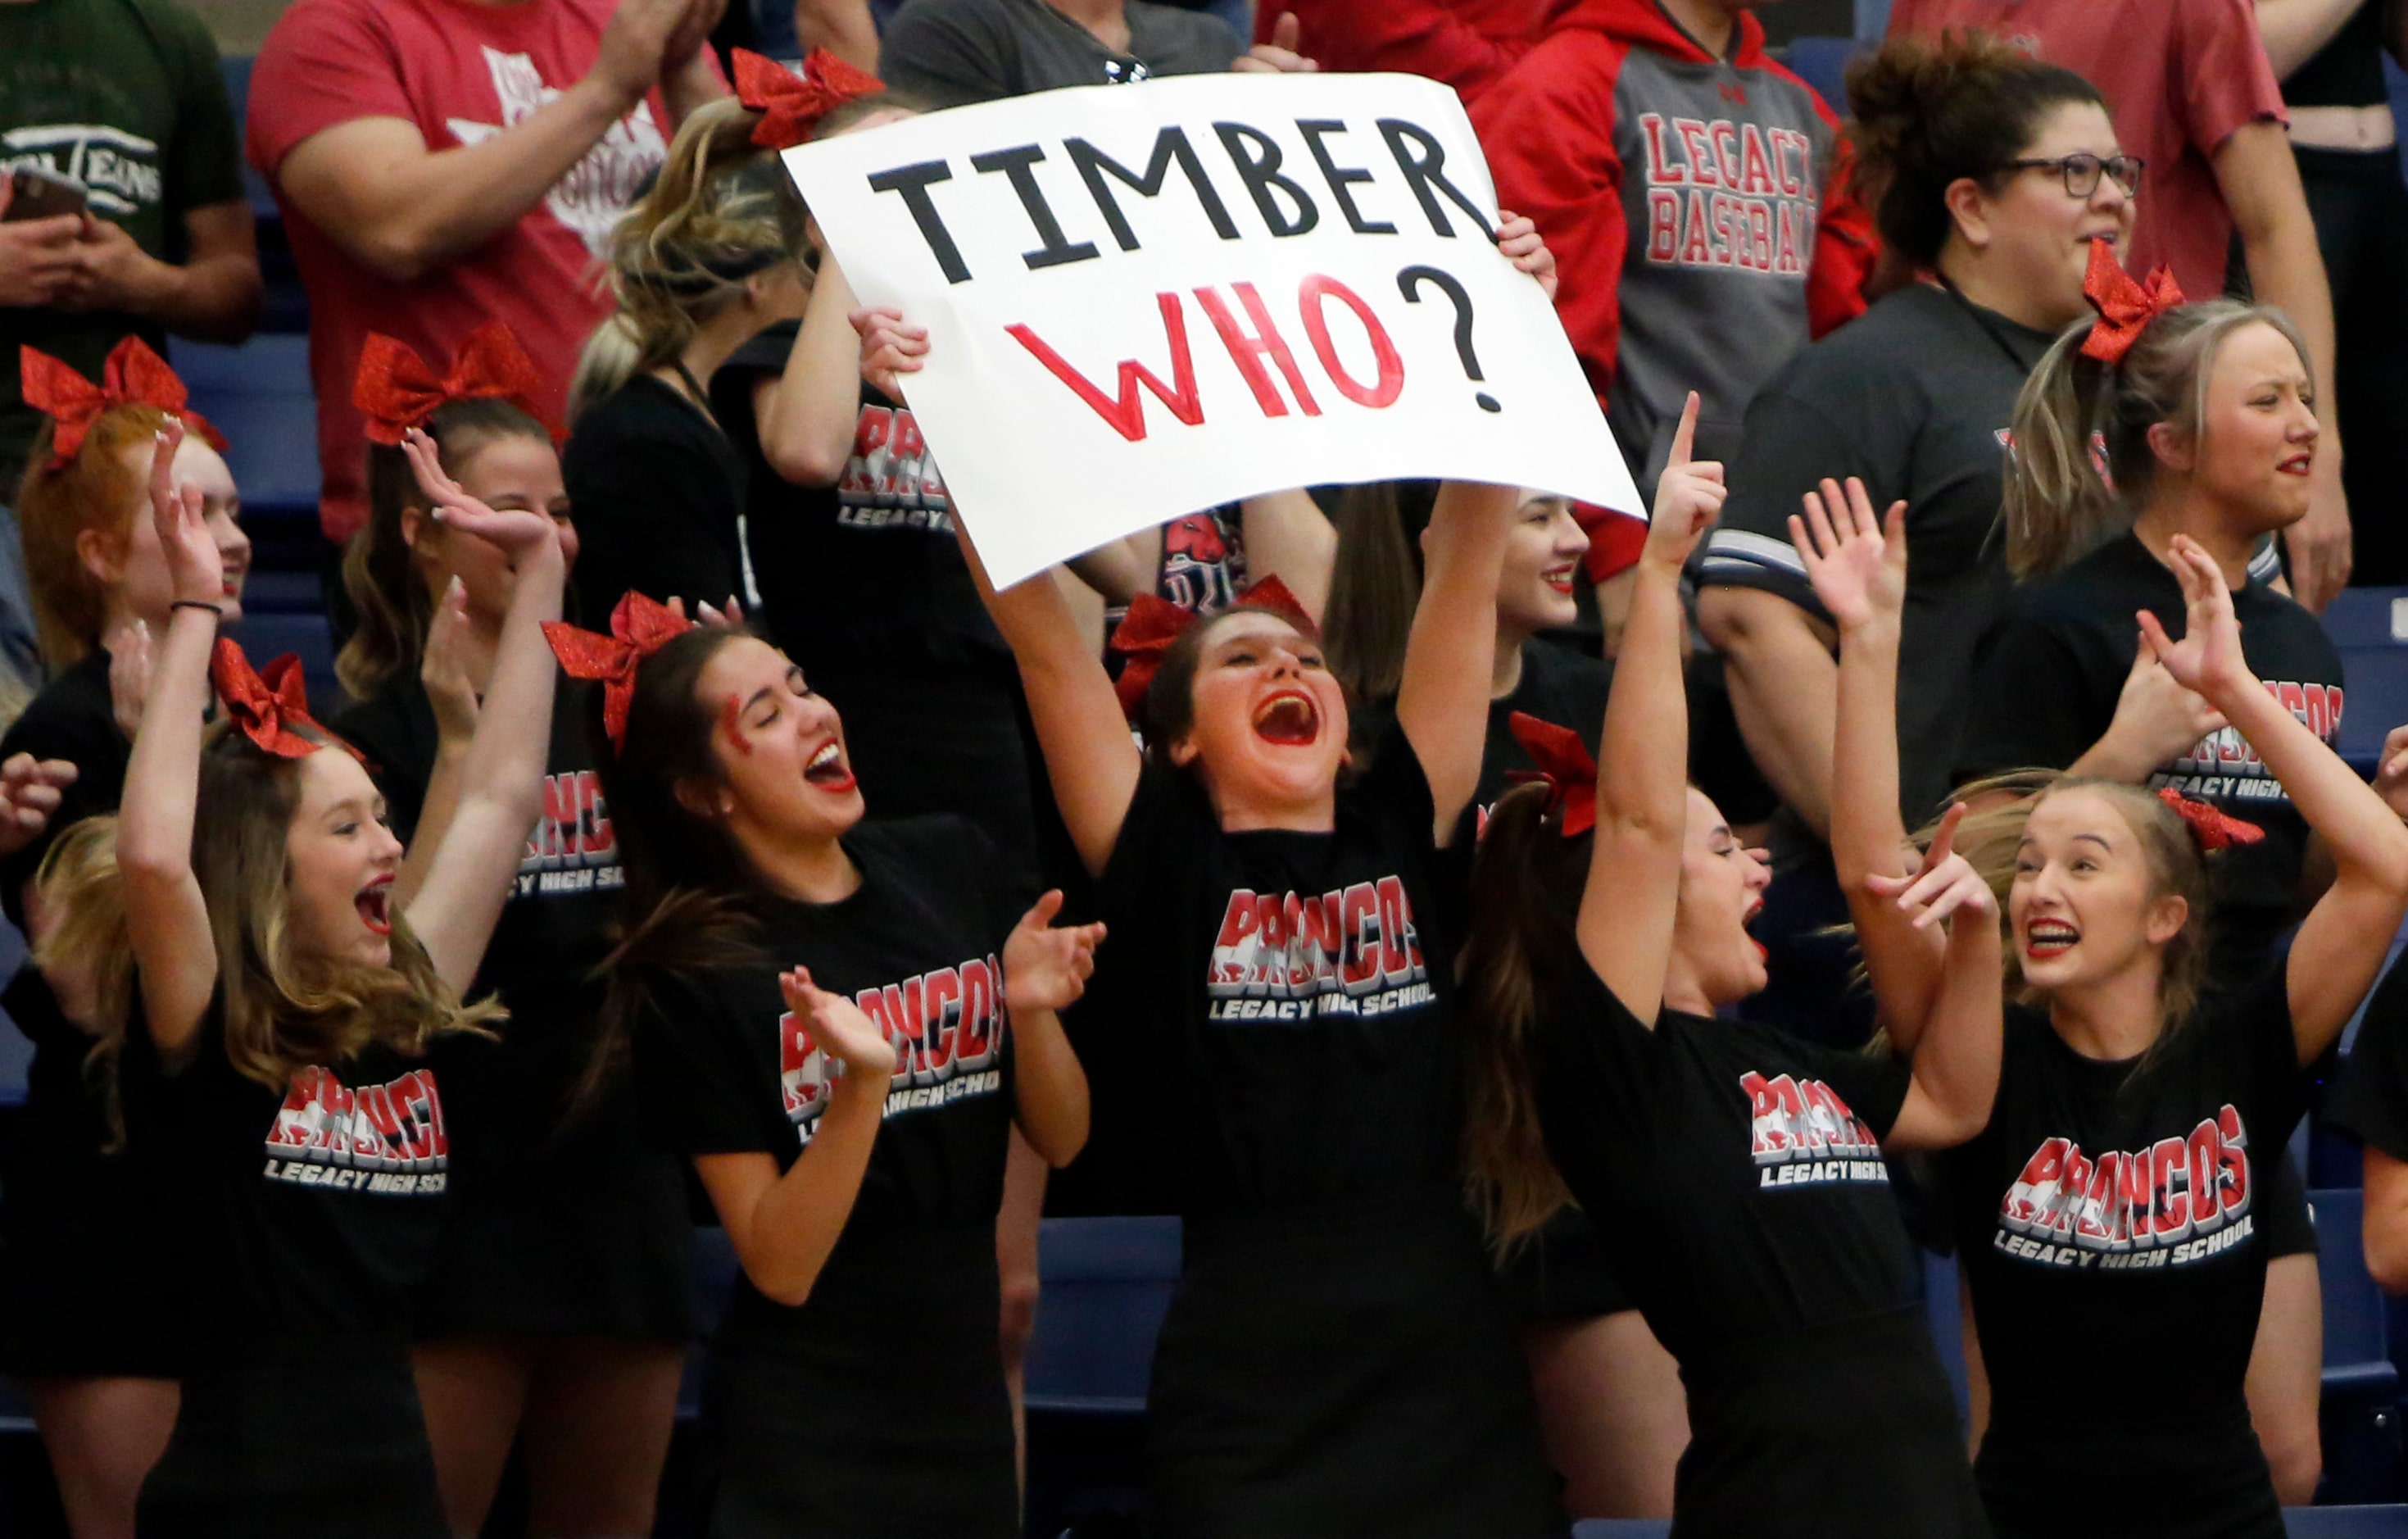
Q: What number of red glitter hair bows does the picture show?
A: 9